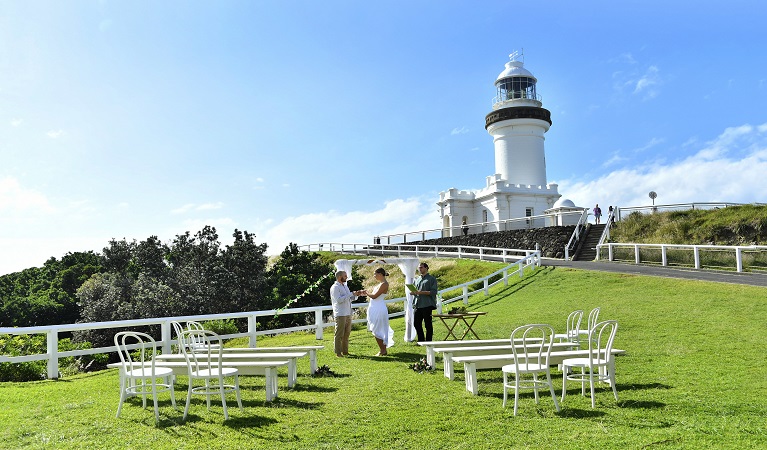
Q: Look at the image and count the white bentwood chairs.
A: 8